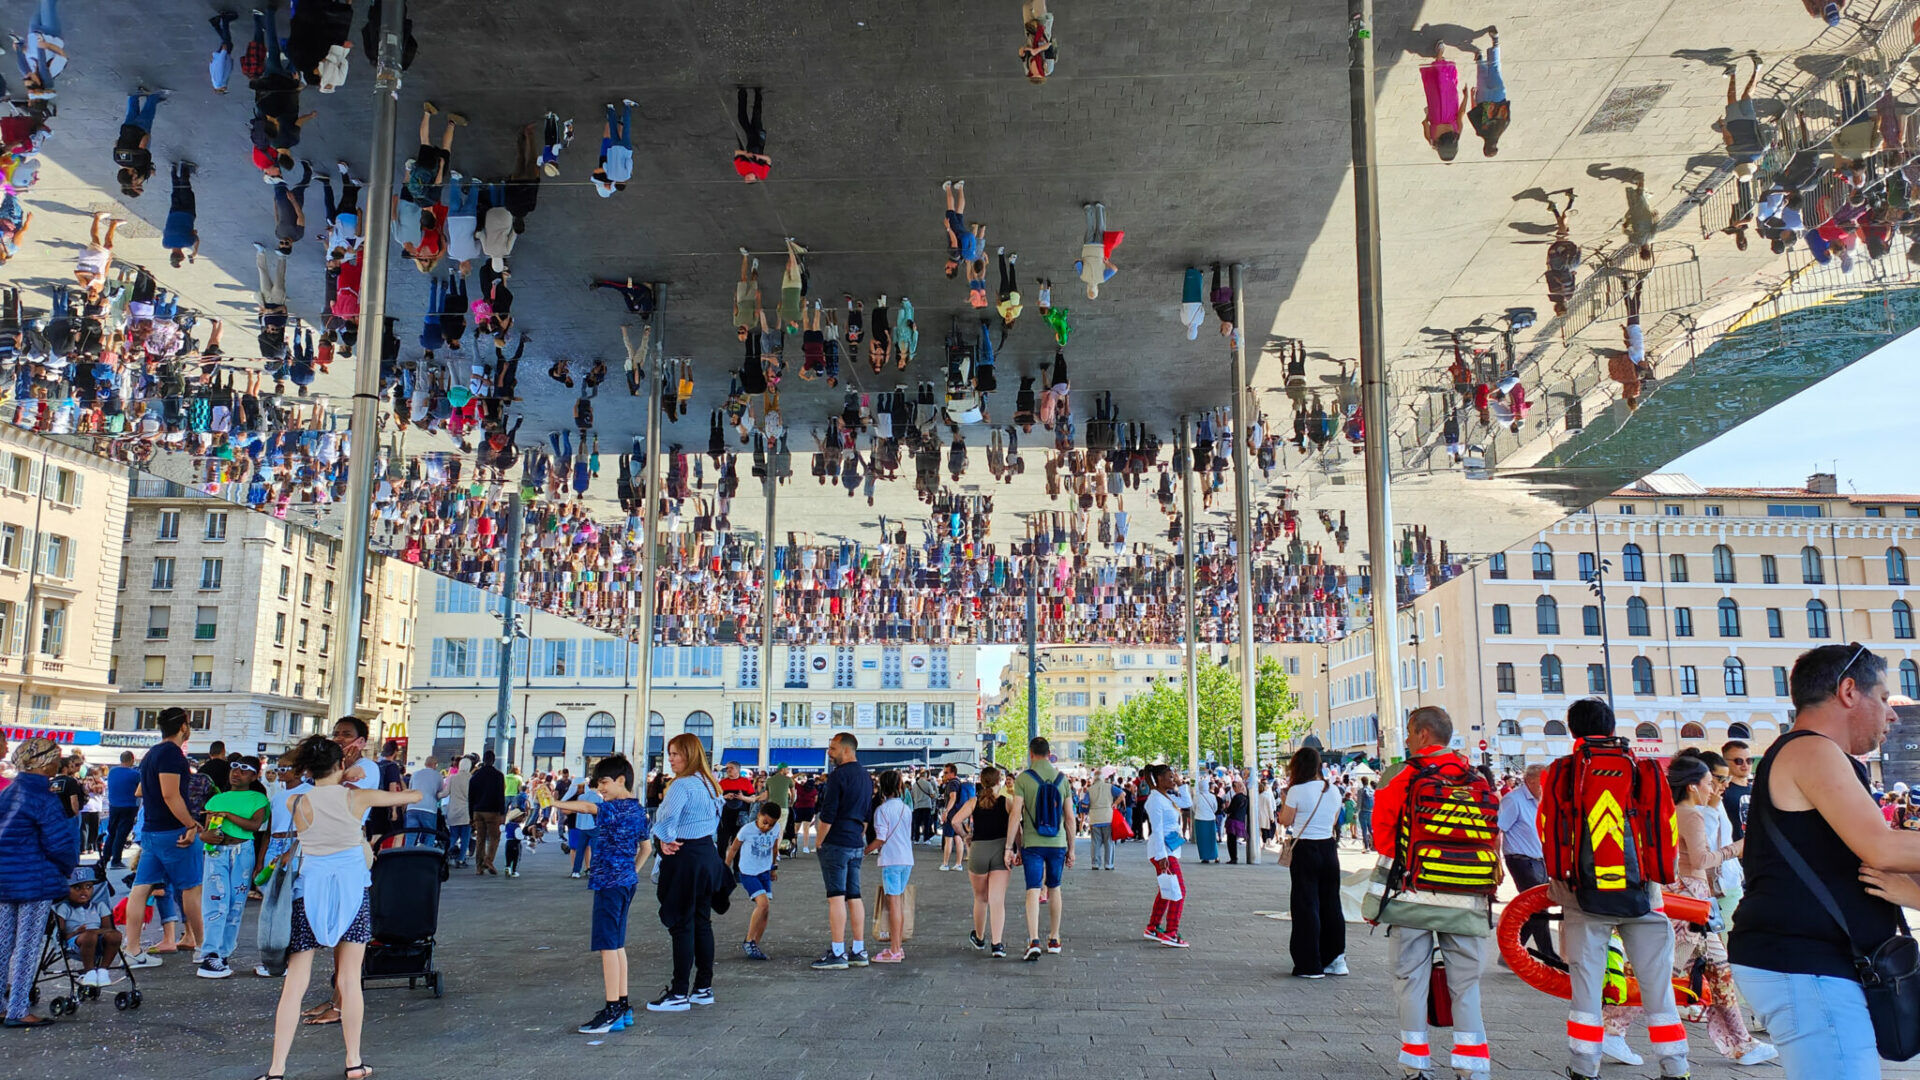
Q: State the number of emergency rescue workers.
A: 2